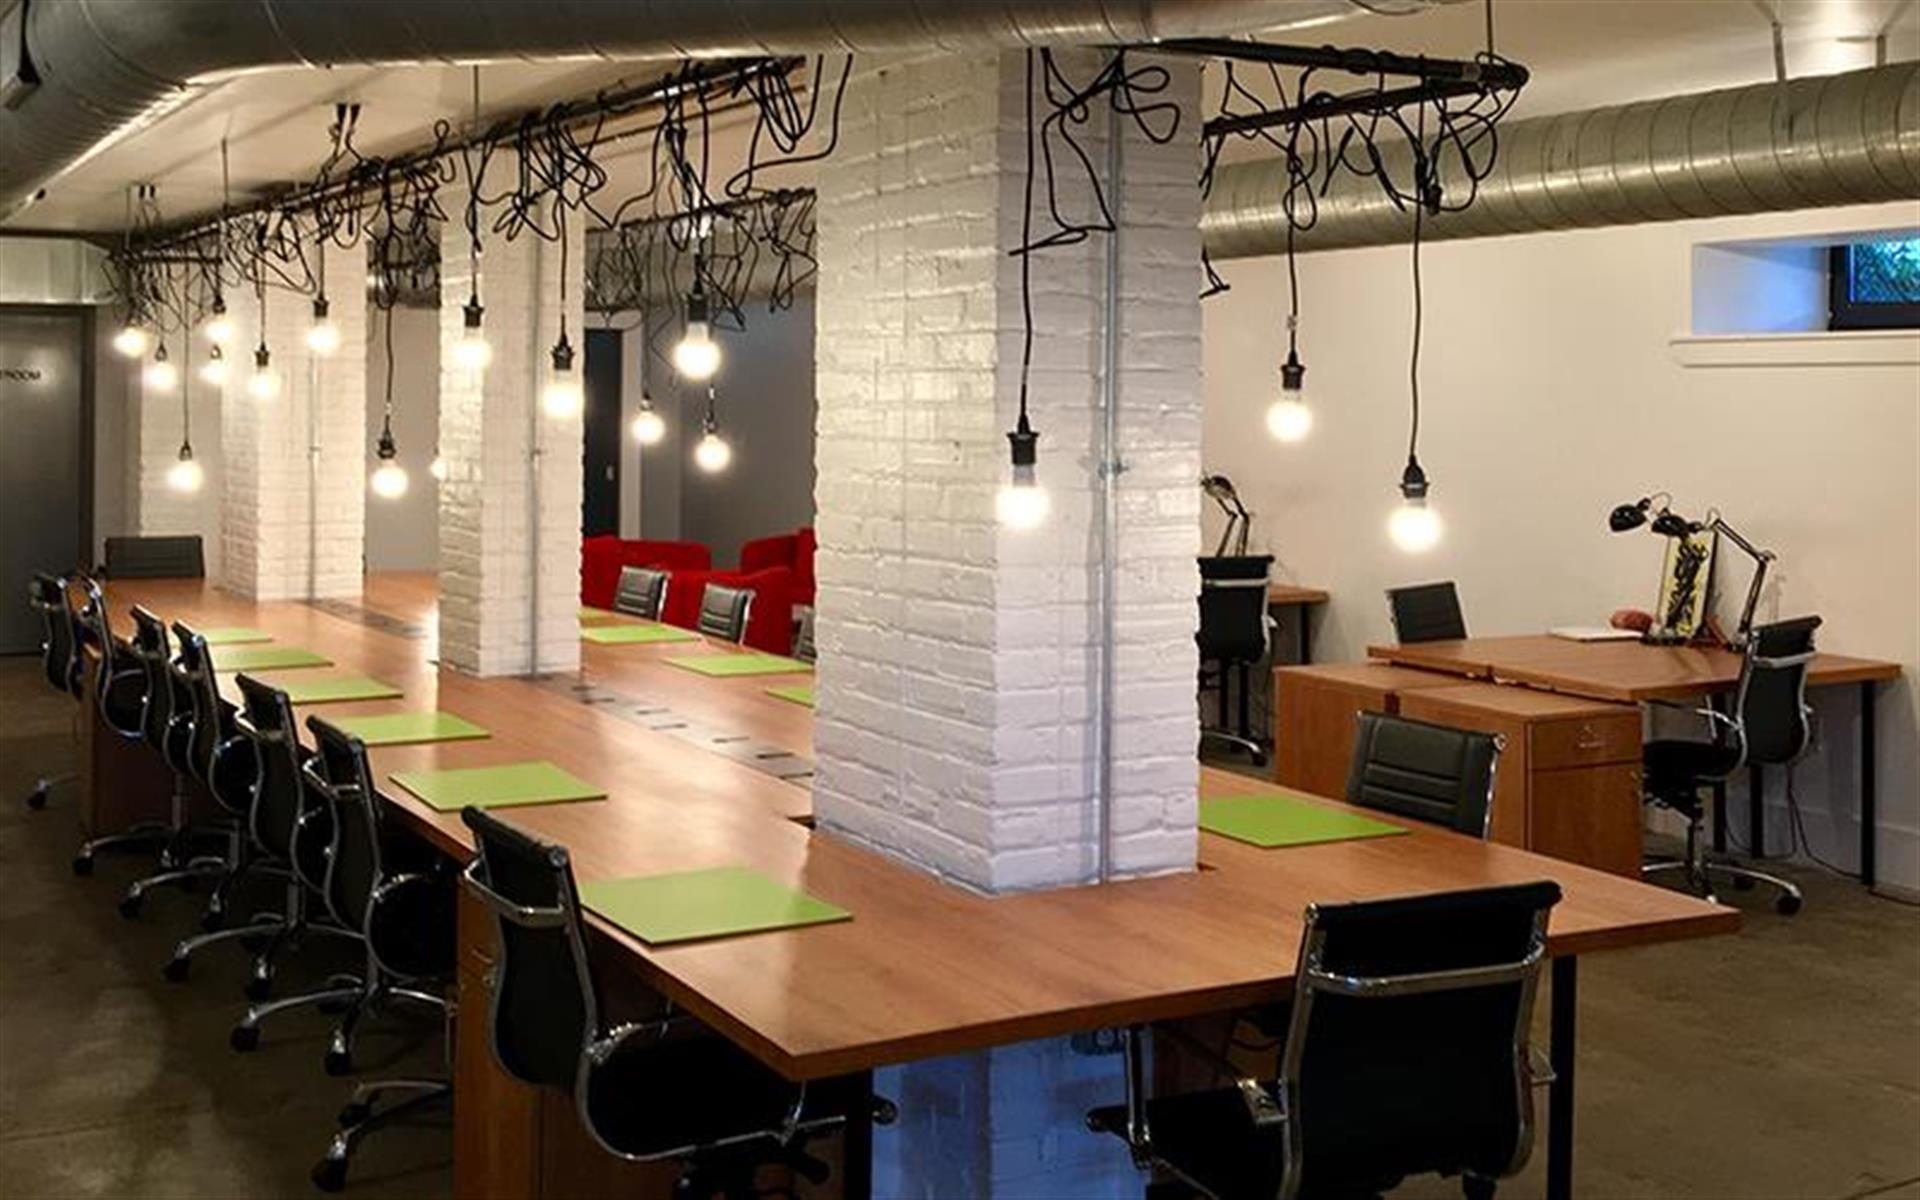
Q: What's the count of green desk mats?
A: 11